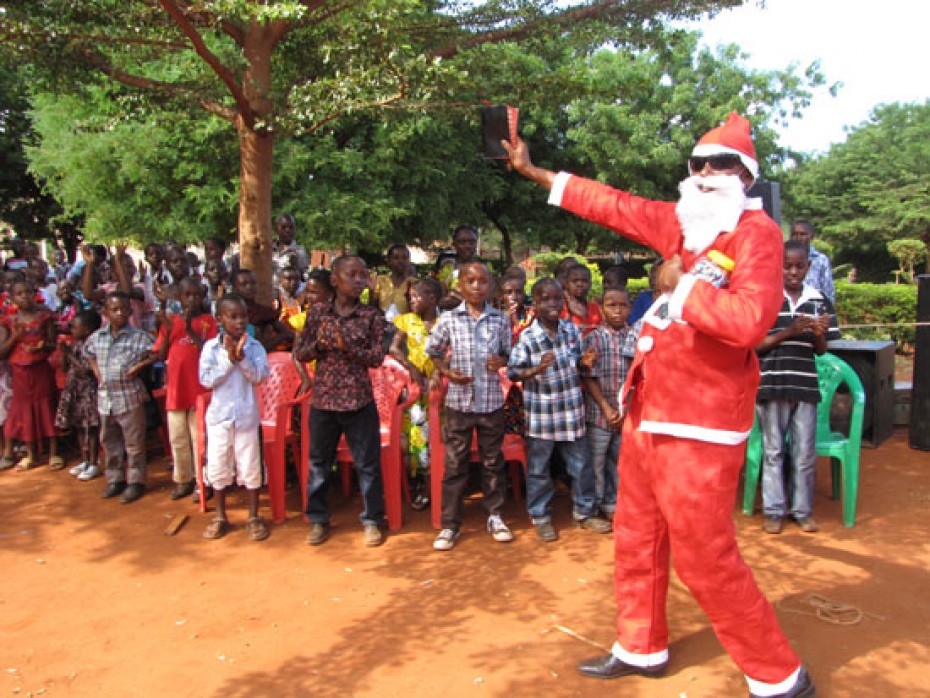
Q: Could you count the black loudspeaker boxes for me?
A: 3